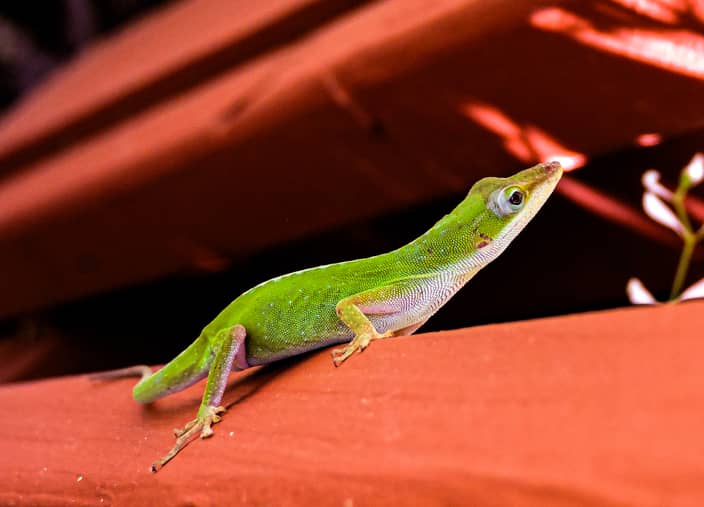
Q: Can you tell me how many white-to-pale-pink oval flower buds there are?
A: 5